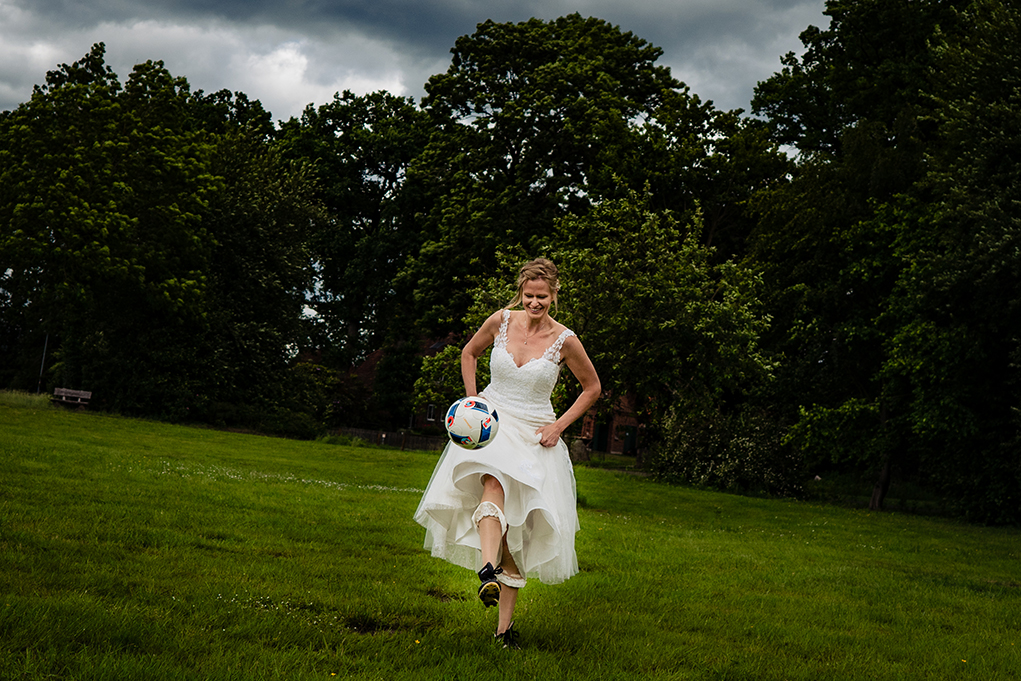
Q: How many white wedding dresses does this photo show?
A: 1